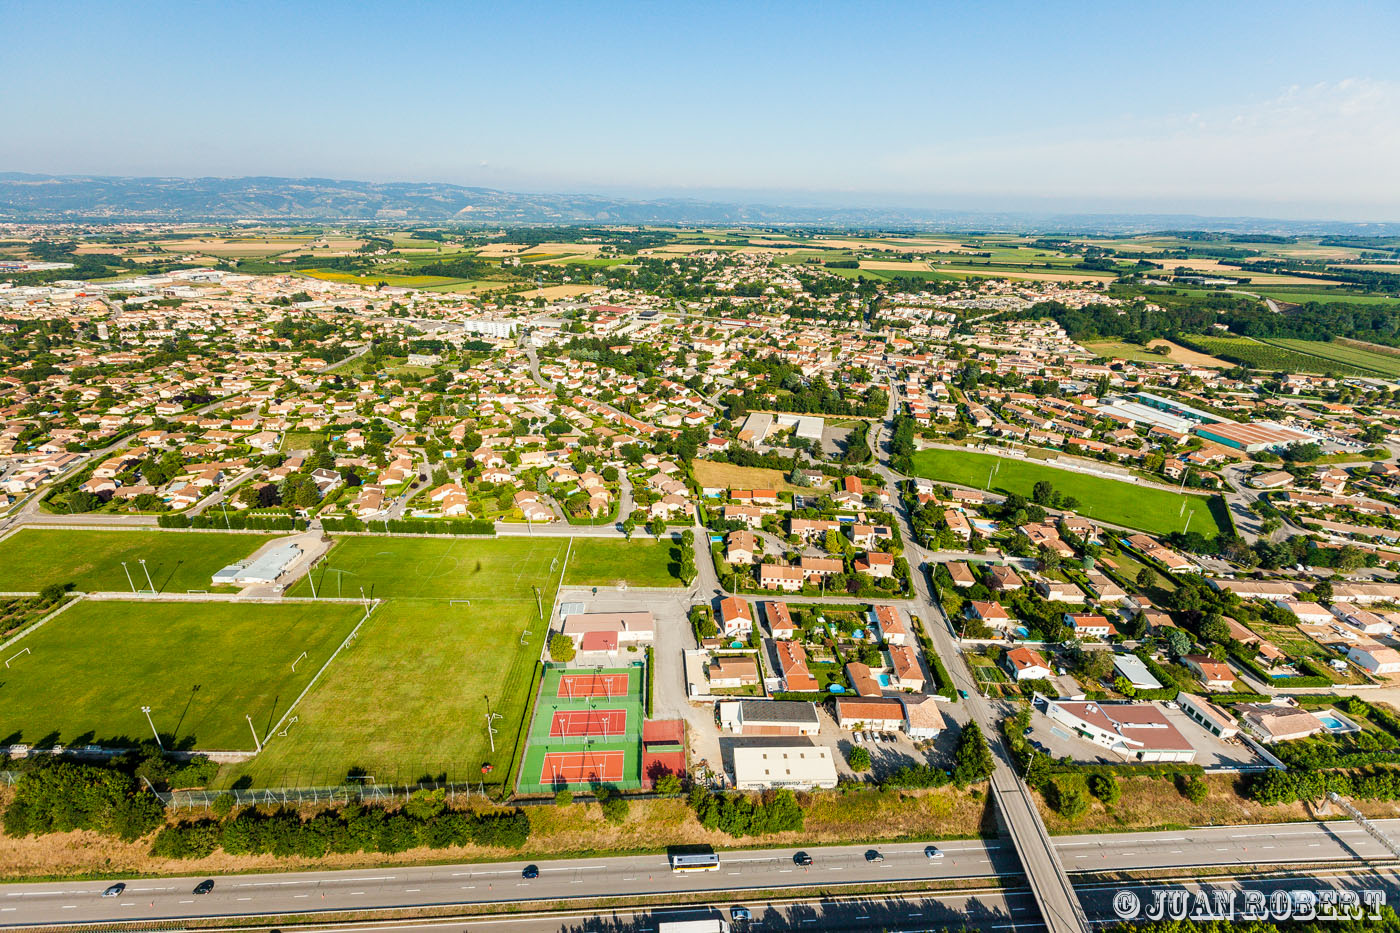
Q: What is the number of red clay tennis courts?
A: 3